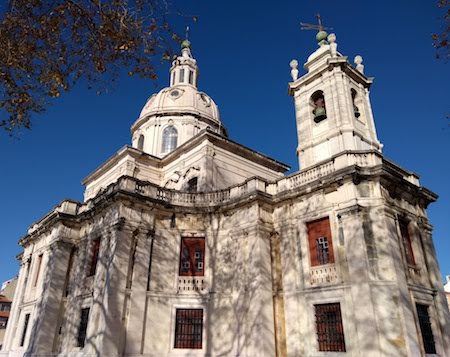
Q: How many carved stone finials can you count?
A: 3